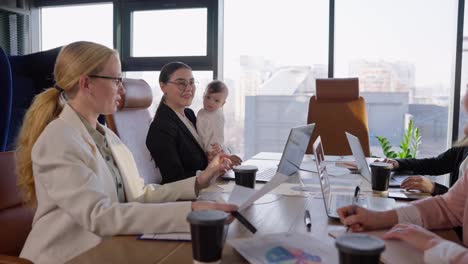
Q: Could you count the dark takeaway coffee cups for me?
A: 4